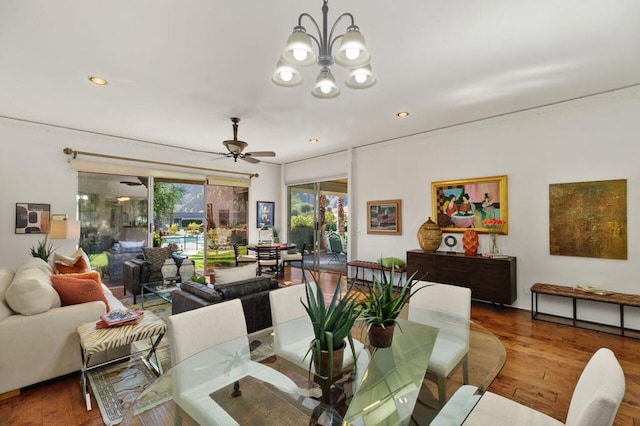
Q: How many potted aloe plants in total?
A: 2